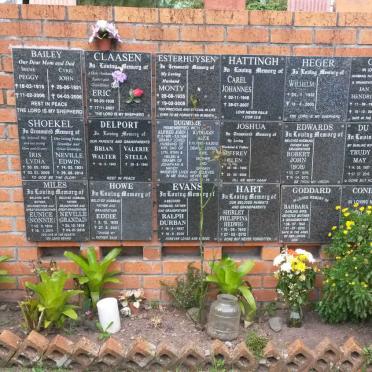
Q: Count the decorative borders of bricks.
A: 1